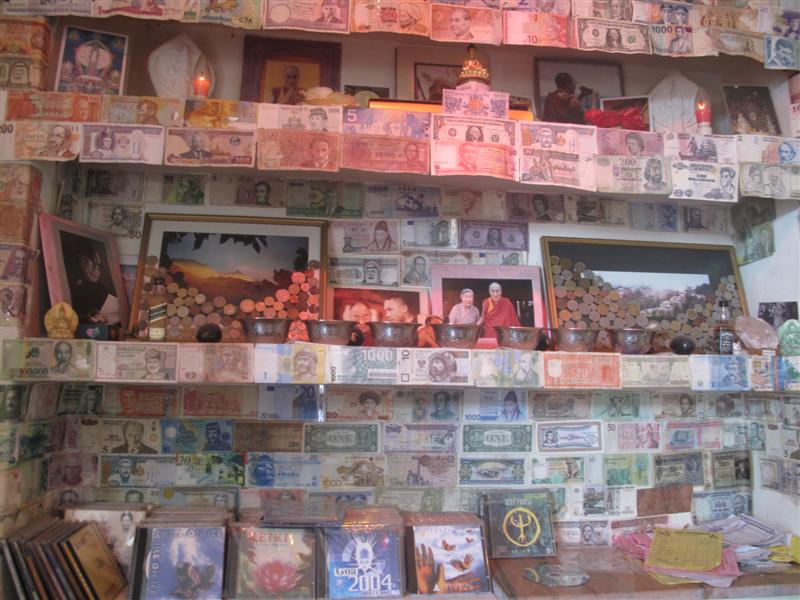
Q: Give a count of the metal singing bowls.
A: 7